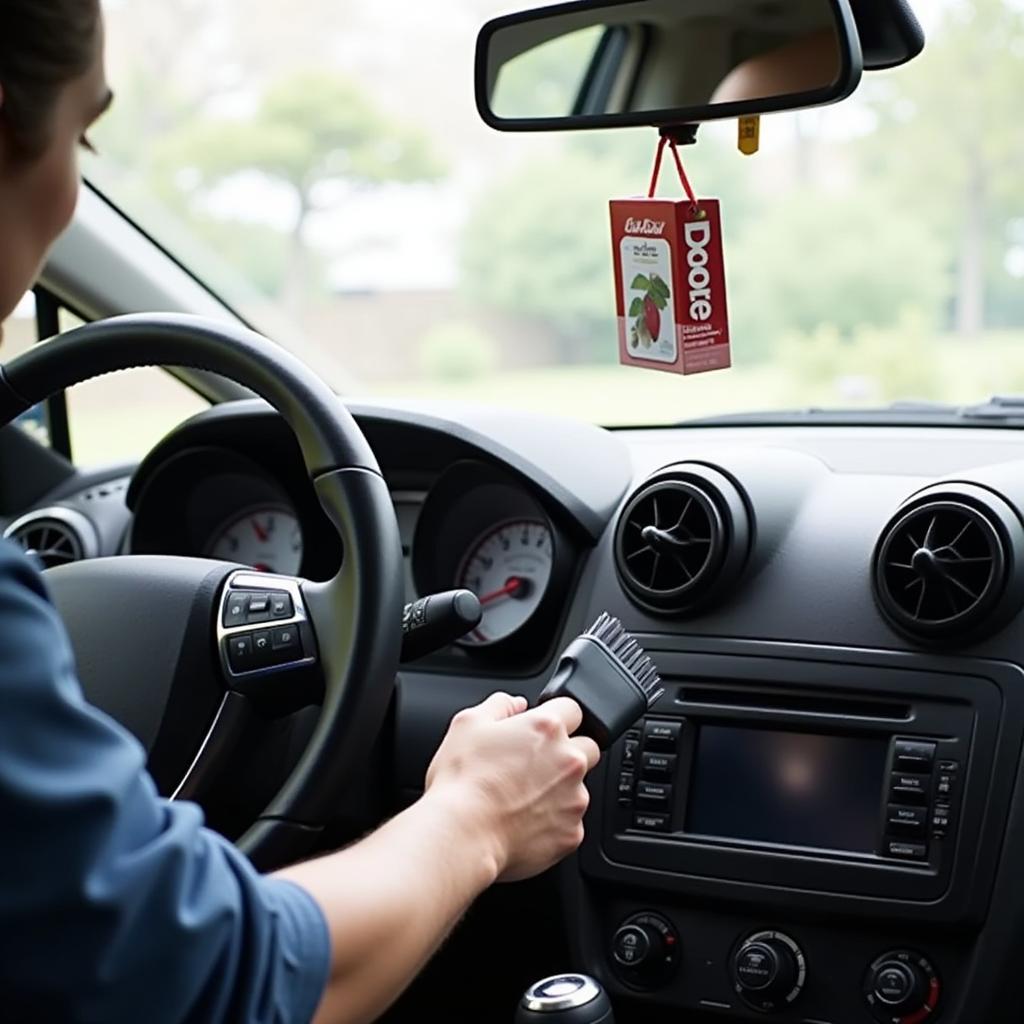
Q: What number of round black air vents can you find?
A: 3